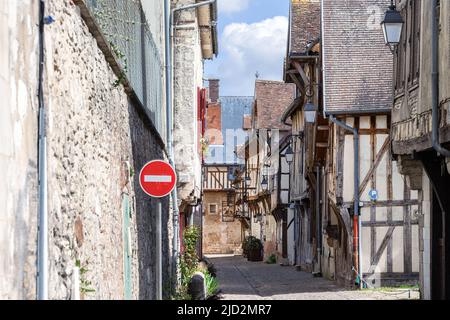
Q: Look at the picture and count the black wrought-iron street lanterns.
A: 5